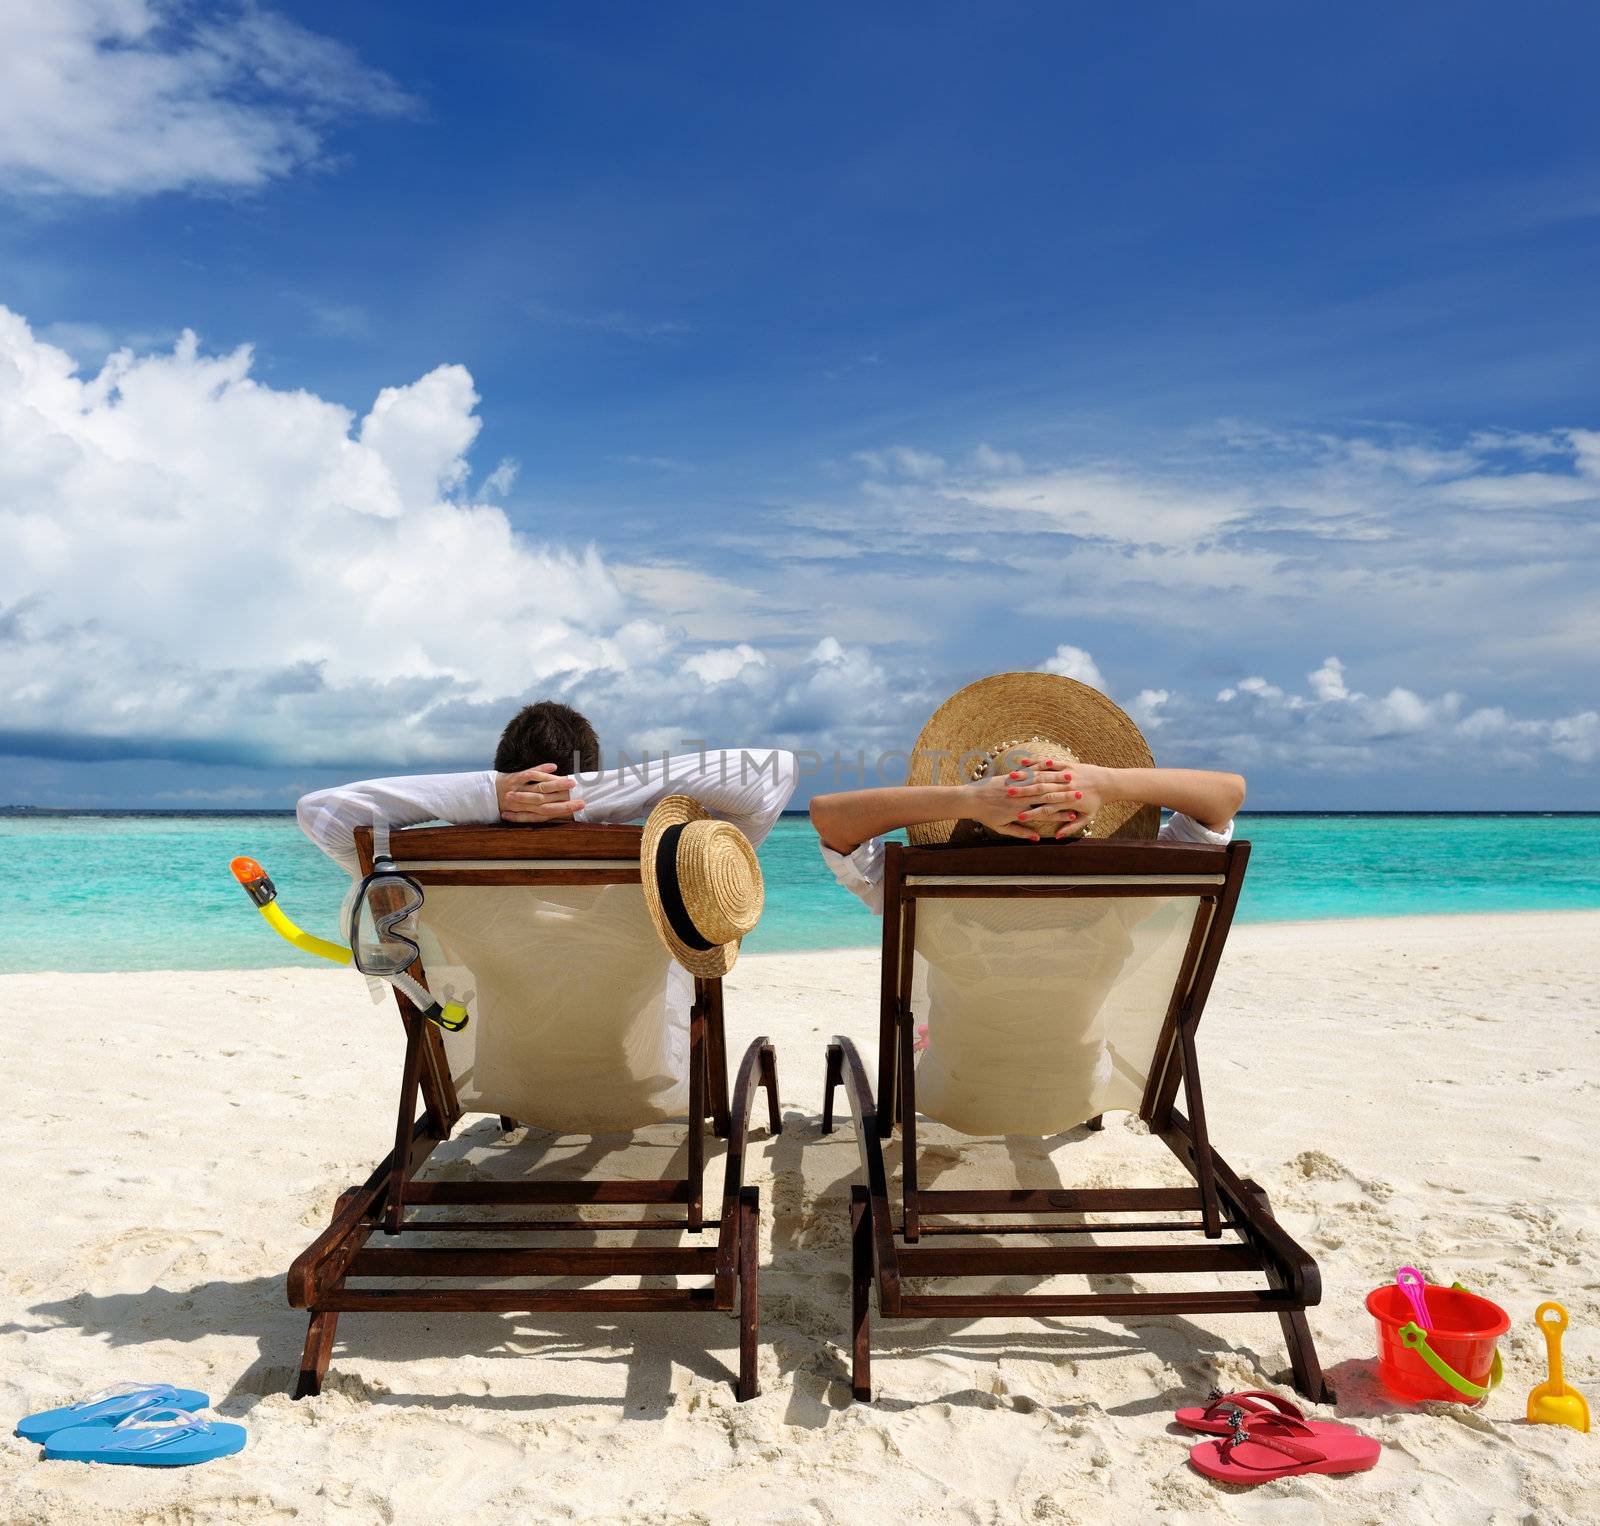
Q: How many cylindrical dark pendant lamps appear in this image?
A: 0